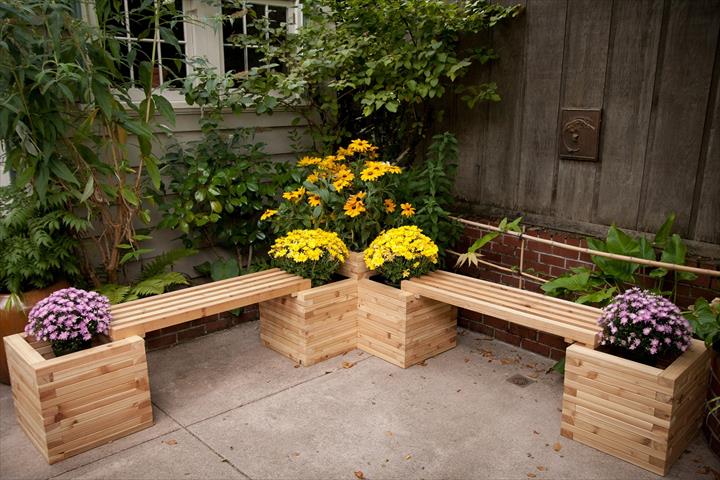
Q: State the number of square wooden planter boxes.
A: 5